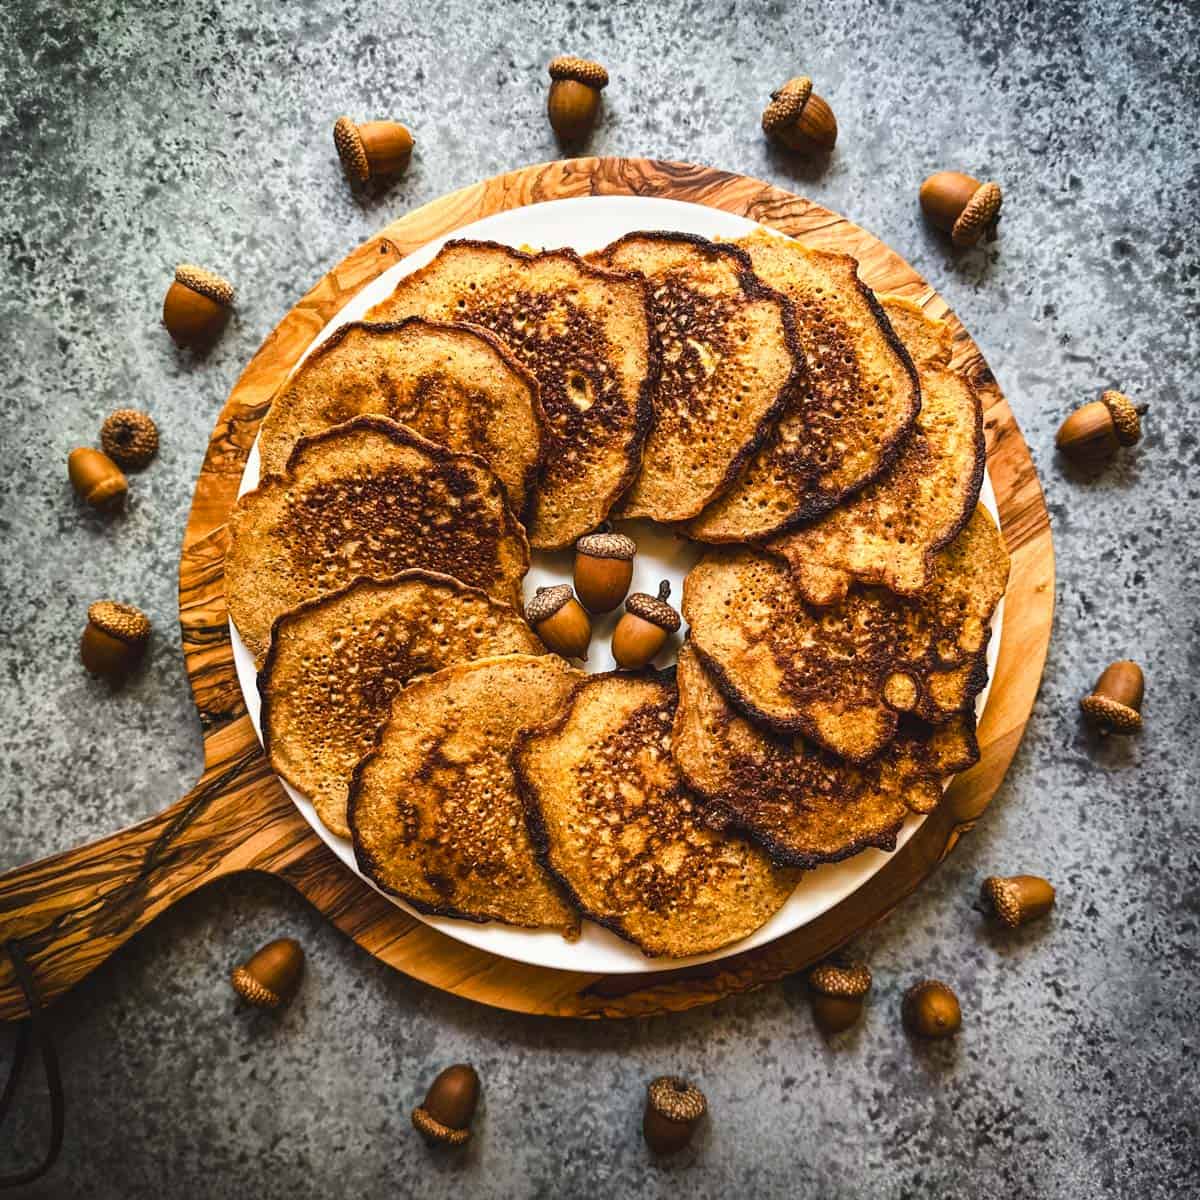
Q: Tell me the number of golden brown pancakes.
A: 11